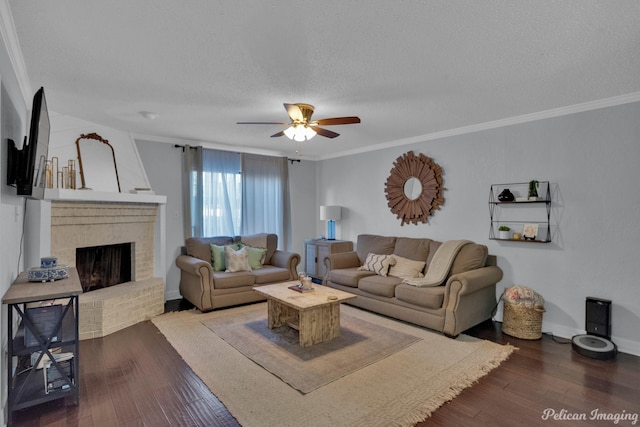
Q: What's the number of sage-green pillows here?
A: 2